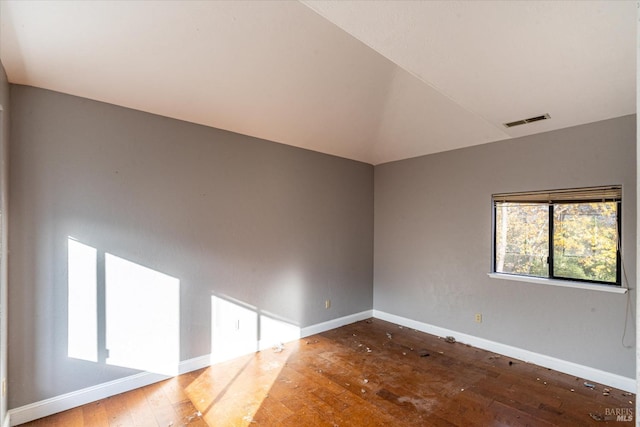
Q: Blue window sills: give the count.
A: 0